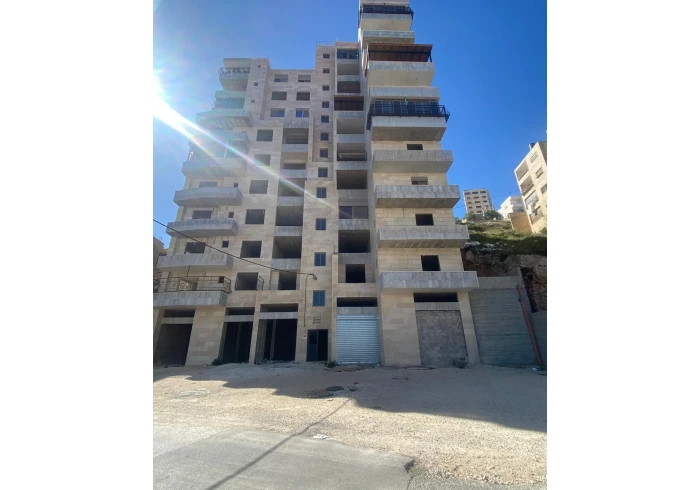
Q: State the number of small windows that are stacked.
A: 12